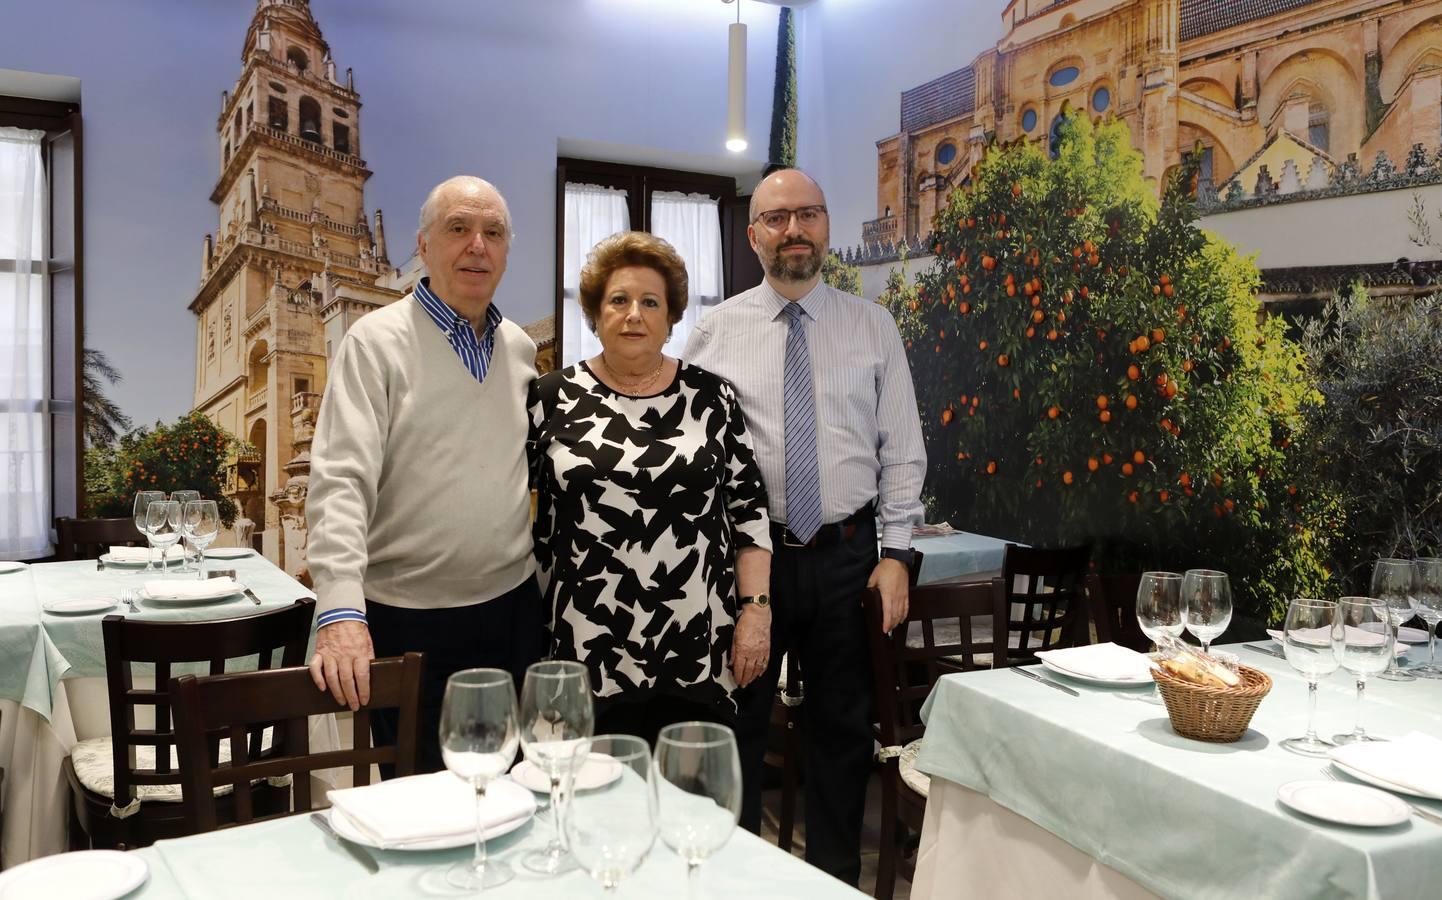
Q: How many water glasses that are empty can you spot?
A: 14